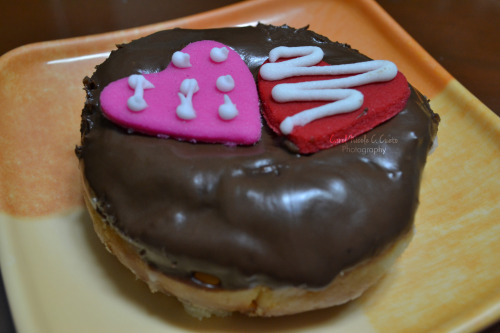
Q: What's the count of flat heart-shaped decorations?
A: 2